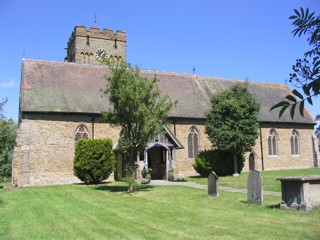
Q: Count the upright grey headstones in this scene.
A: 2